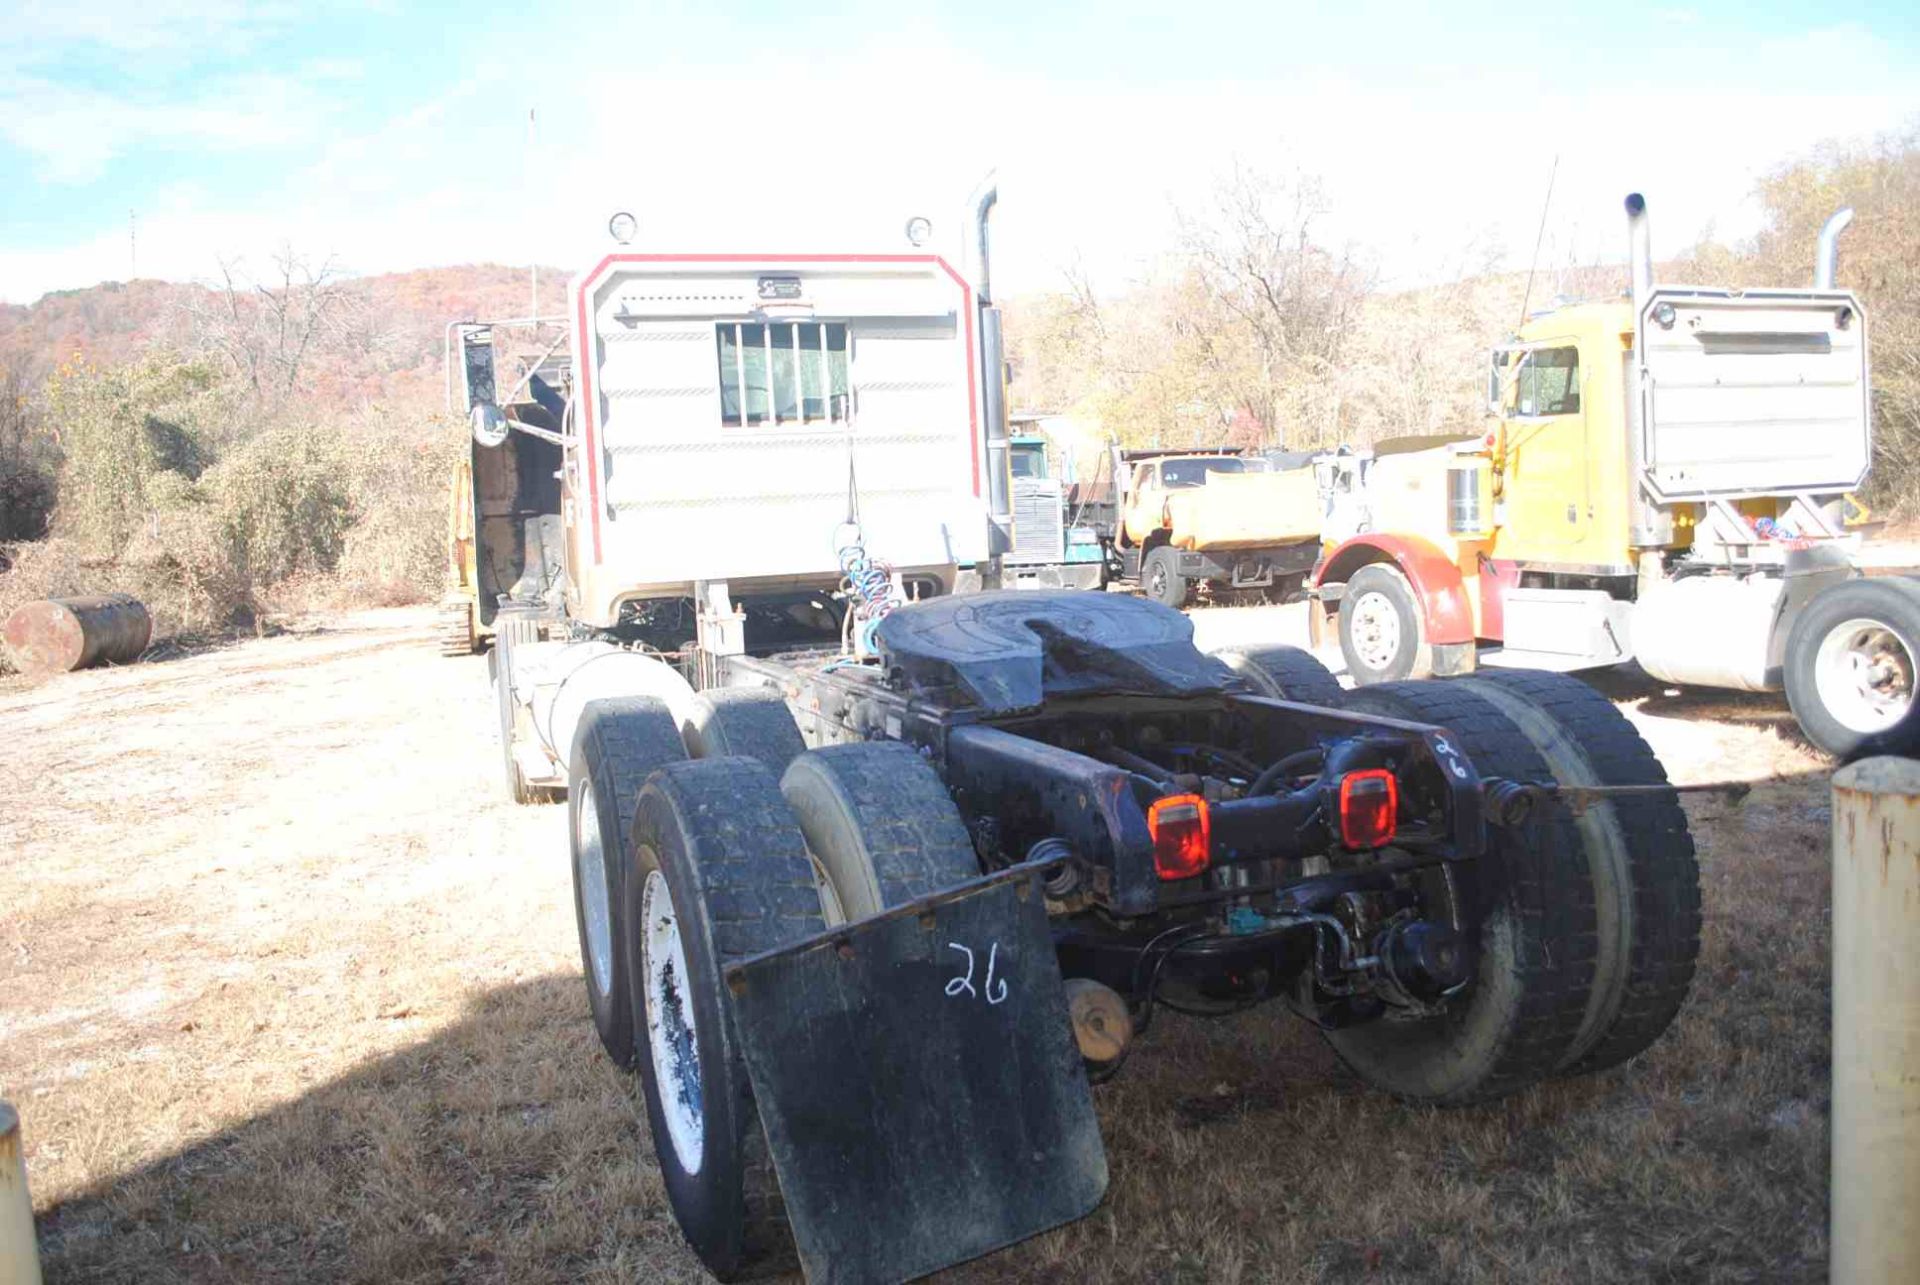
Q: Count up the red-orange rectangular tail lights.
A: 2